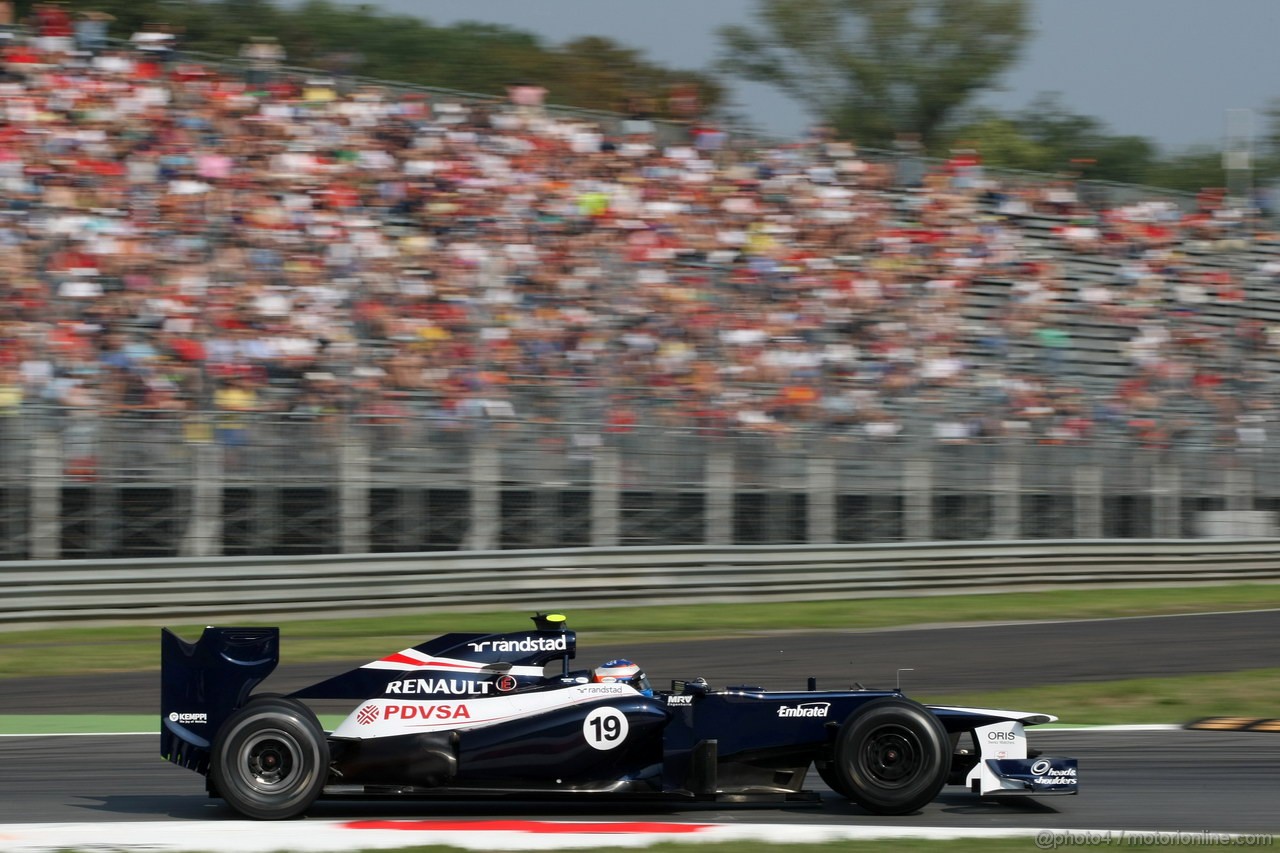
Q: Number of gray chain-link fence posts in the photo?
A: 12